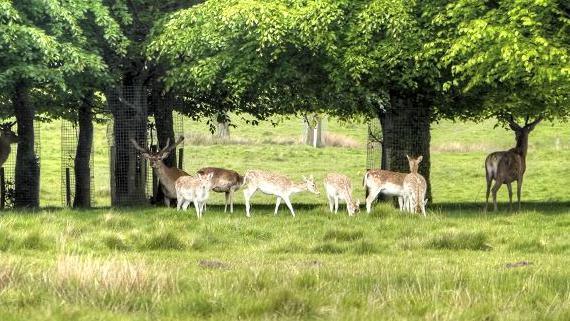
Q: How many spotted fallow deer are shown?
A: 5